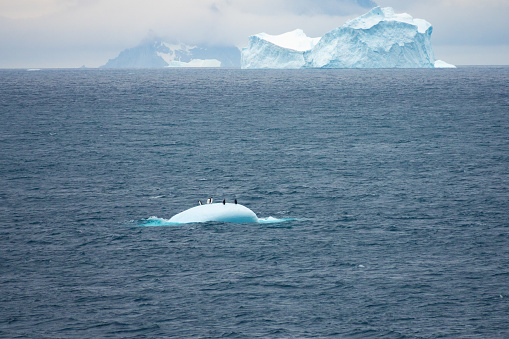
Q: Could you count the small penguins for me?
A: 5